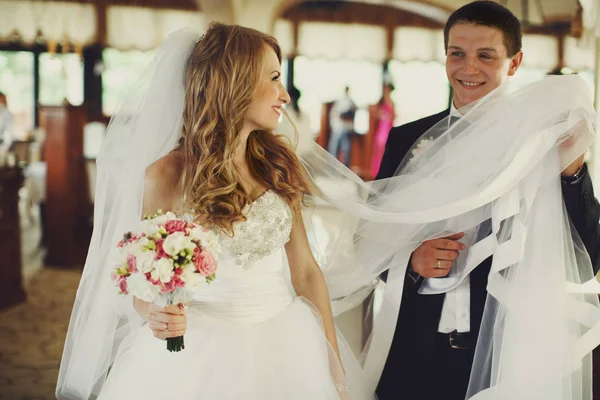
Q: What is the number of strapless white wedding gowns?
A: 1